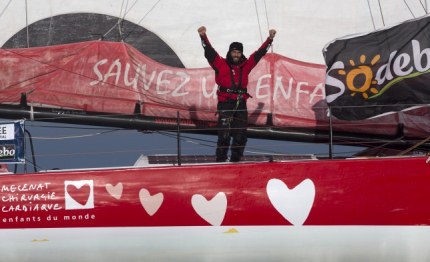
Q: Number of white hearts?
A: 4